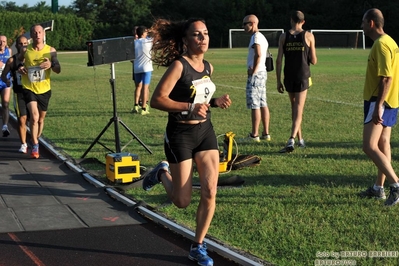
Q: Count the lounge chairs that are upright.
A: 0